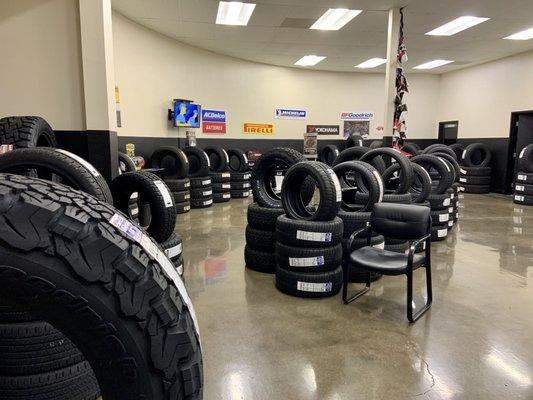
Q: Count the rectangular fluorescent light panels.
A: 7